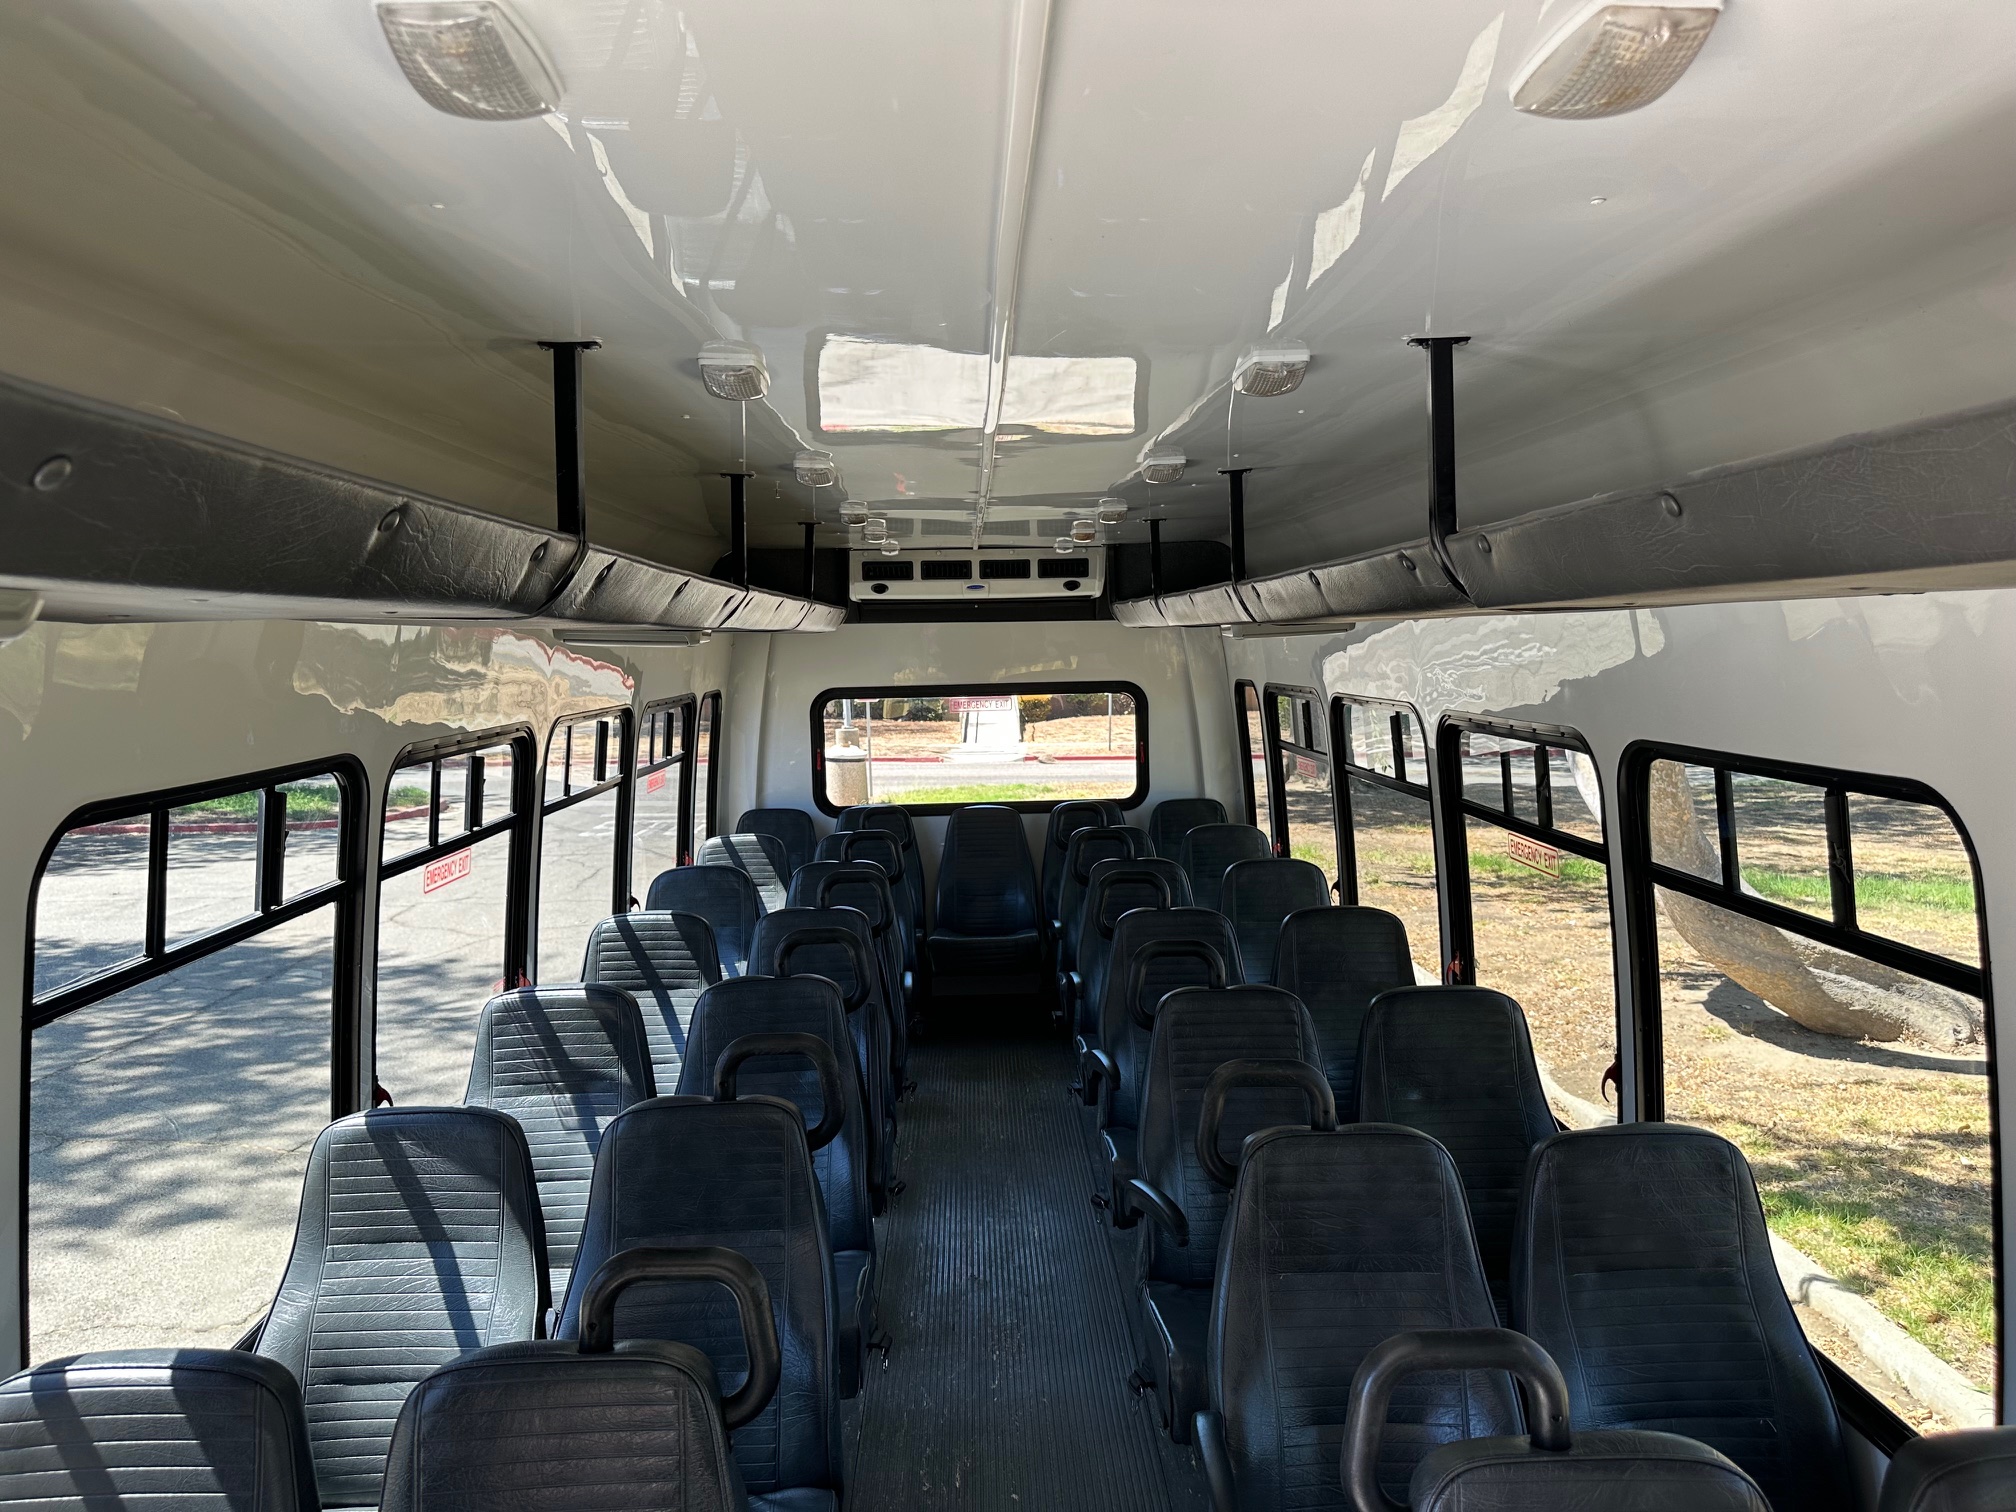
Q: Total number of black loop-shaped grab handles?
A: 12